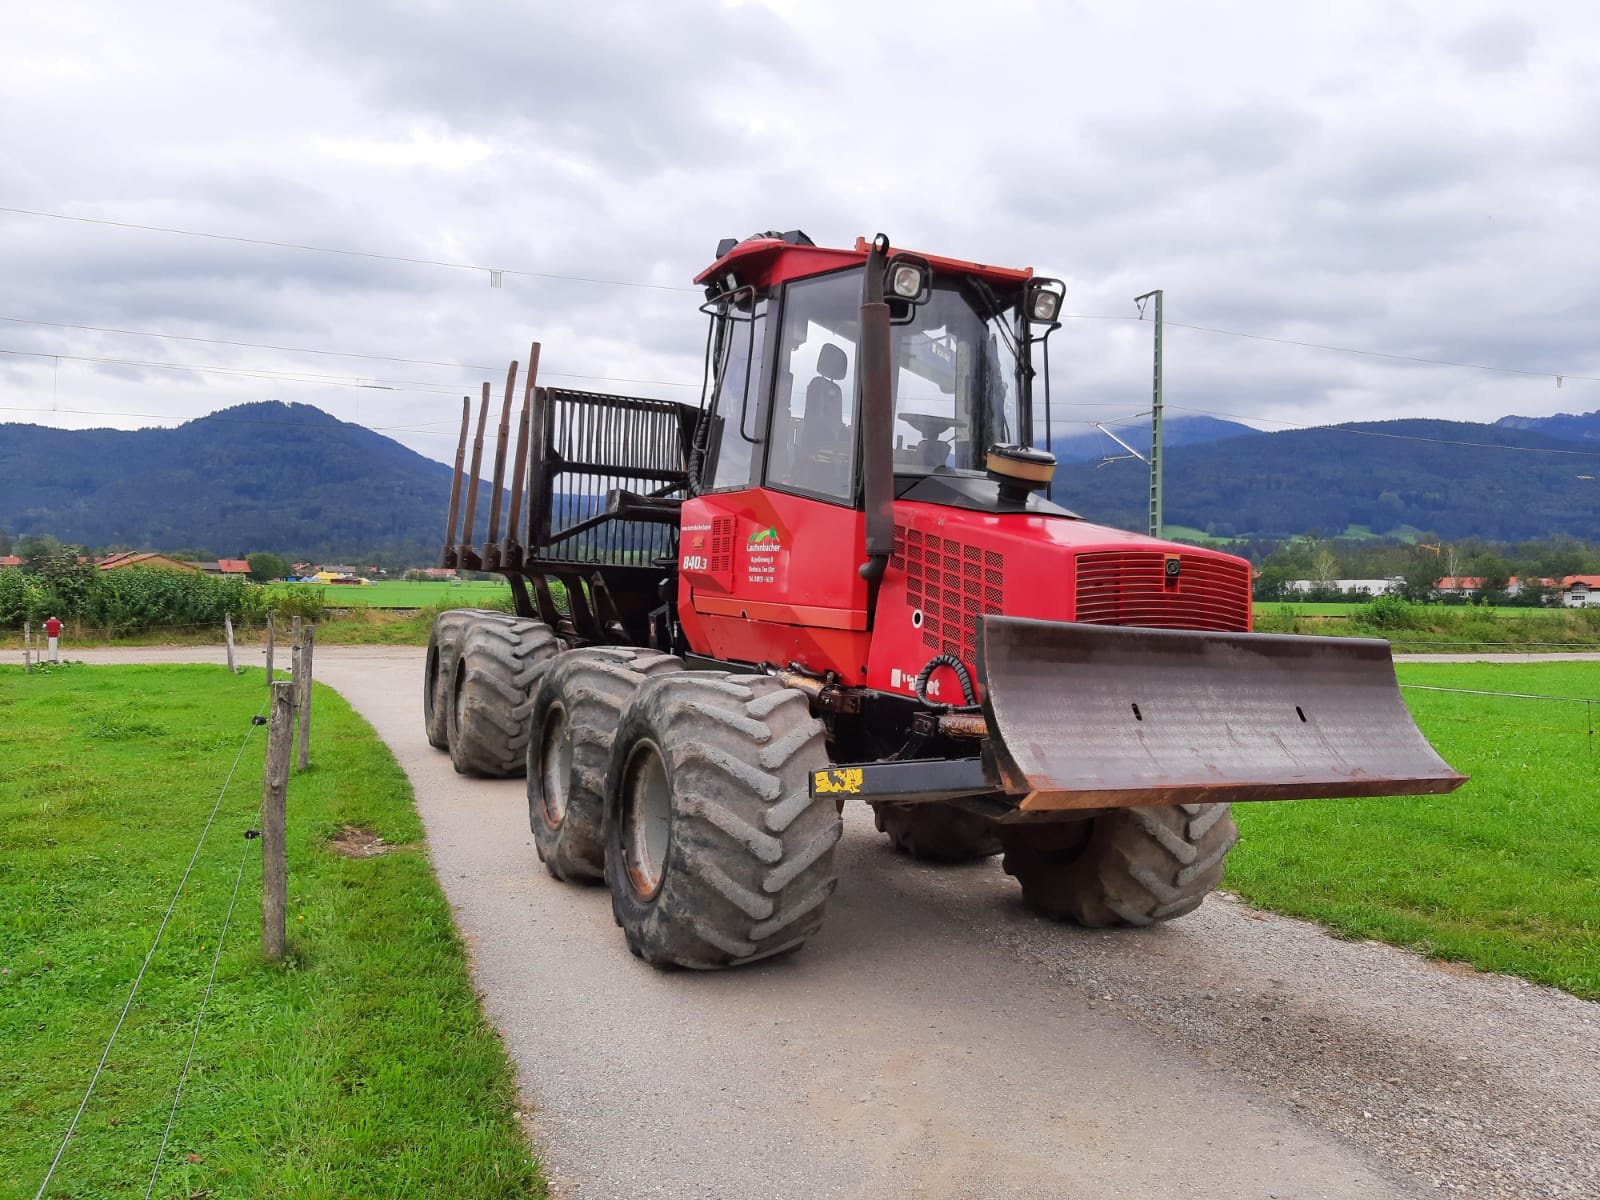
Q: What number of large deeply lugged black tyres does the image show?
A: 6